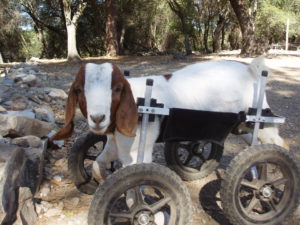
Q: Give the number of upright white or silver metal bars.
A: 2